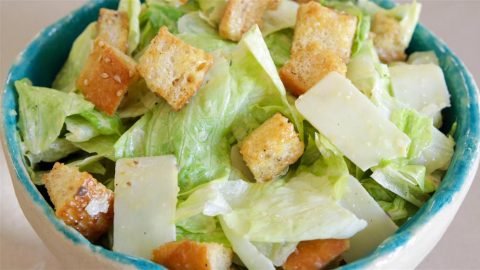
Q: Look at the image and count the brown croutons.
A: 11